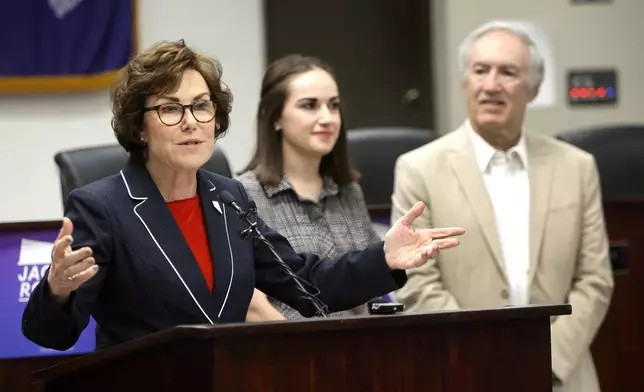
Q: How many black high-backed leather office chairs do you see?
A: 3